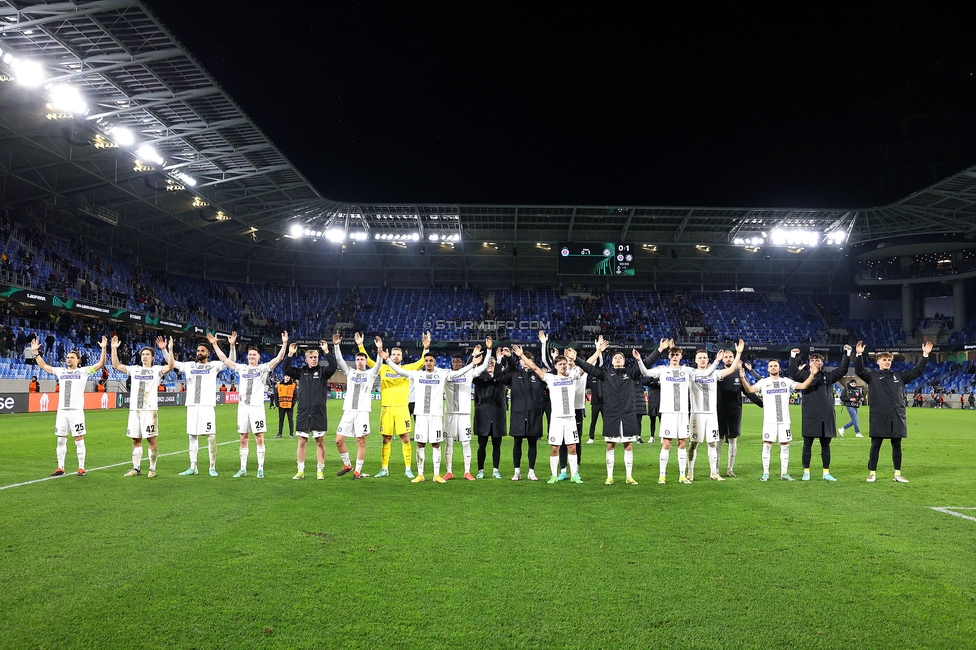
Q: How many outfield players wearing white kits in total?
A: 11